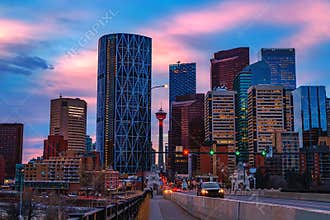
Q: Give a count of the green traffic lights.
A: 3